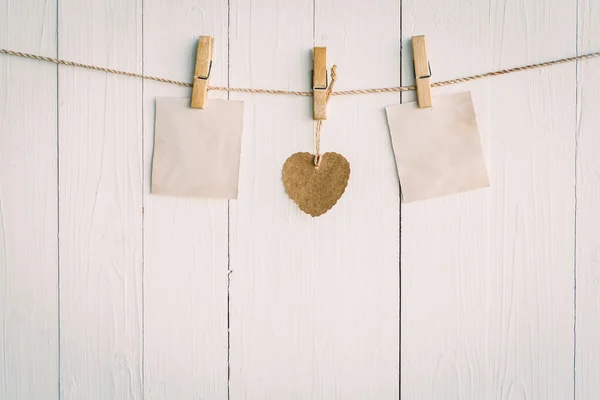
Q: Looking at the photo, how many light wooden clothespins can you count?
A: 3